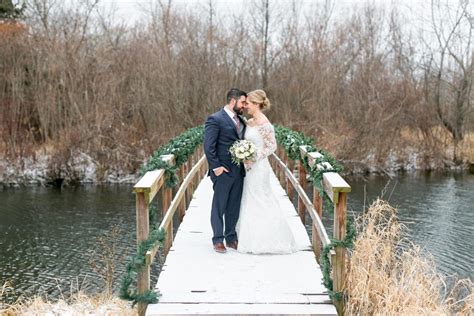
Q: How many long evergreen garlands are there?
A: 2